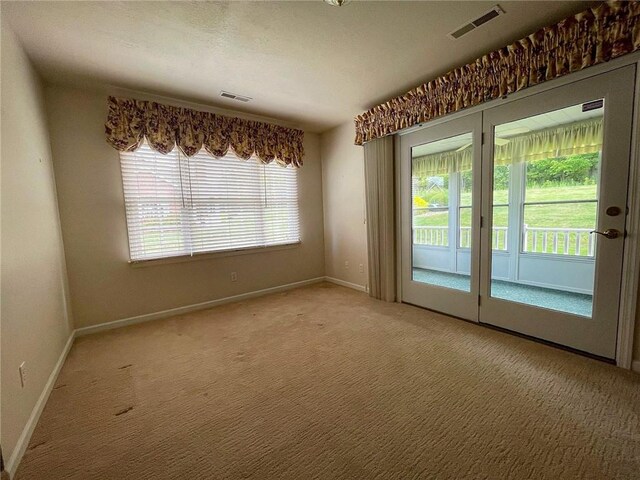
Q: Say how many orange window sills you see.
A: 0